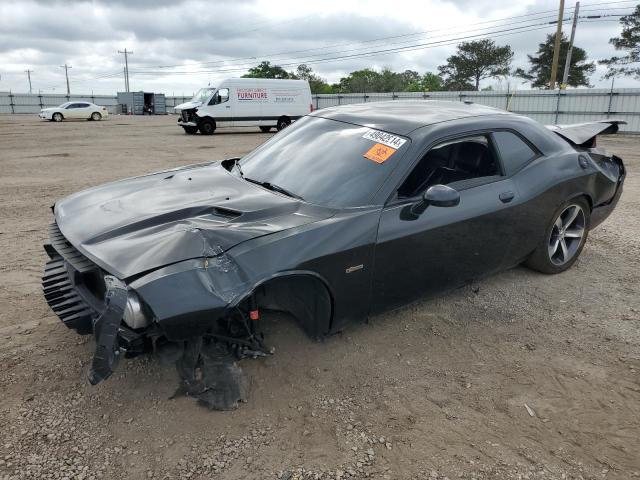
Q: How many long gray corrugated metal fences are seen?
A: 1